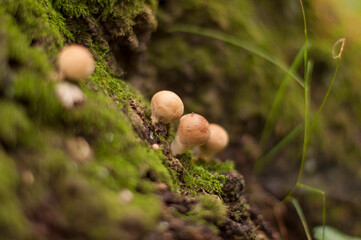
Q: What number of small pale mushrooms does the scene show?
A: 4